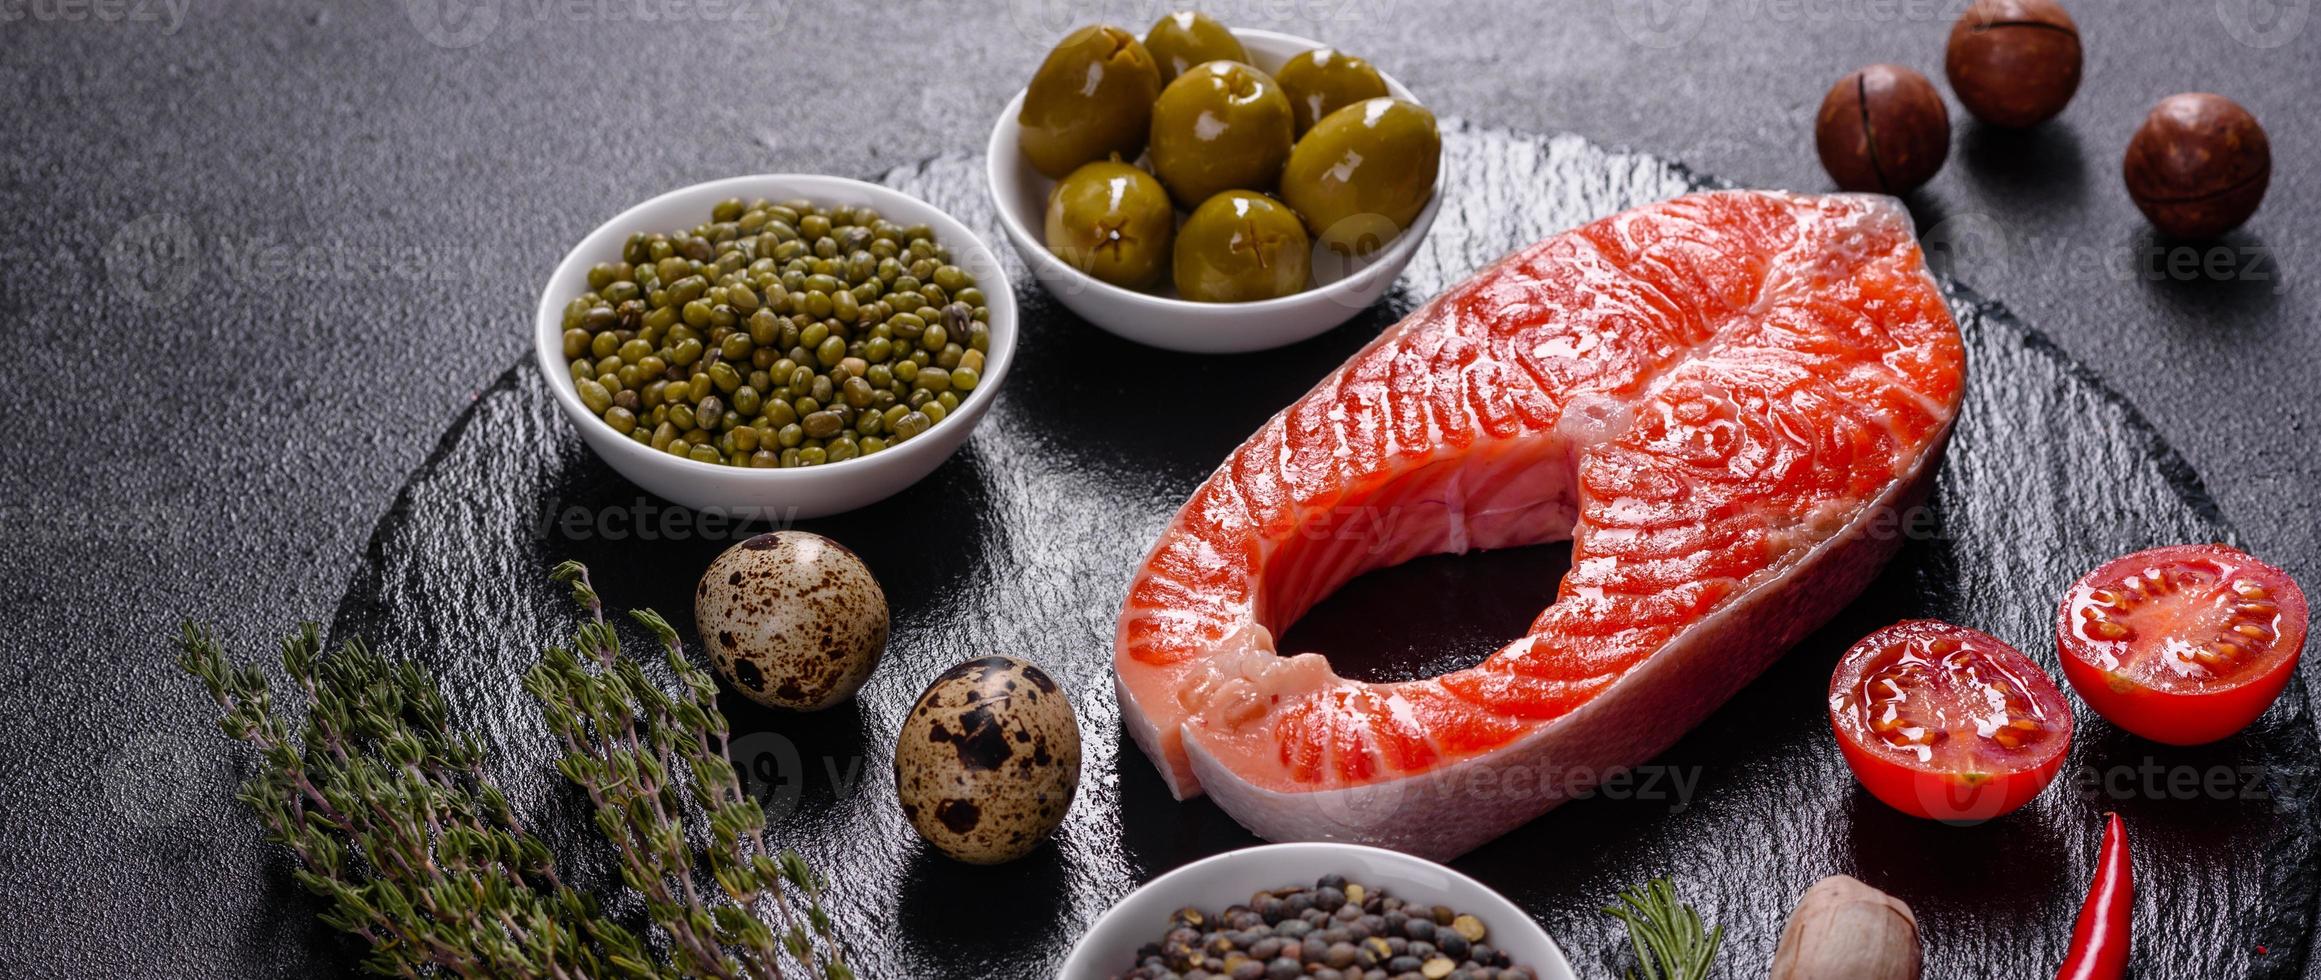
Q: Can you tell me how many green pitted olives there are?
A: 7